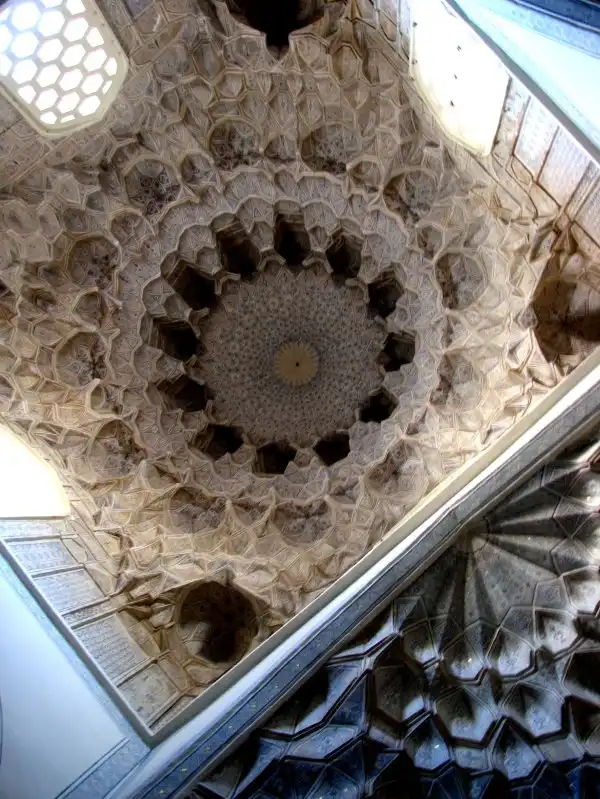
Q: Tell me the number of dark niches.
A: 12